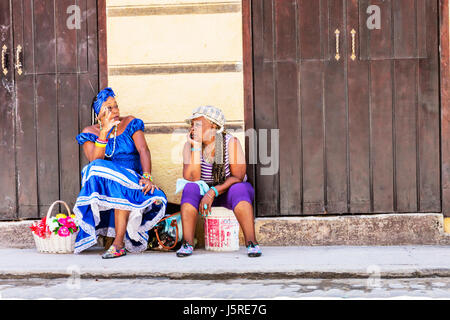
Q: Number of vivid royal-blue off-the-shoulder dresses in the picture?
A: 1